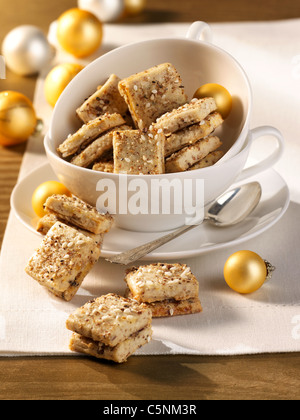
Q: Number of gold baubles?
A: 7